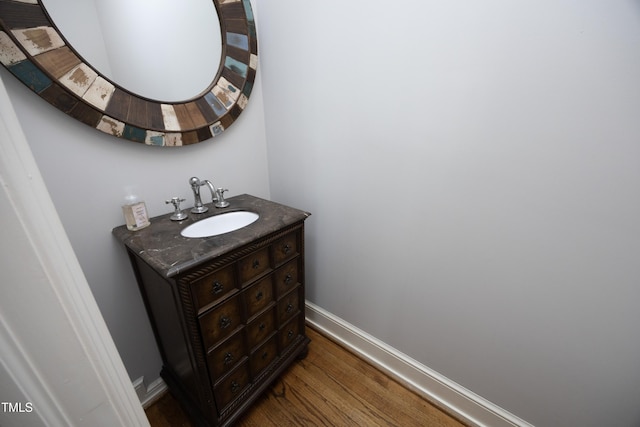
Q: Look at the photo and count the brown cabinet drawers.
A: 12